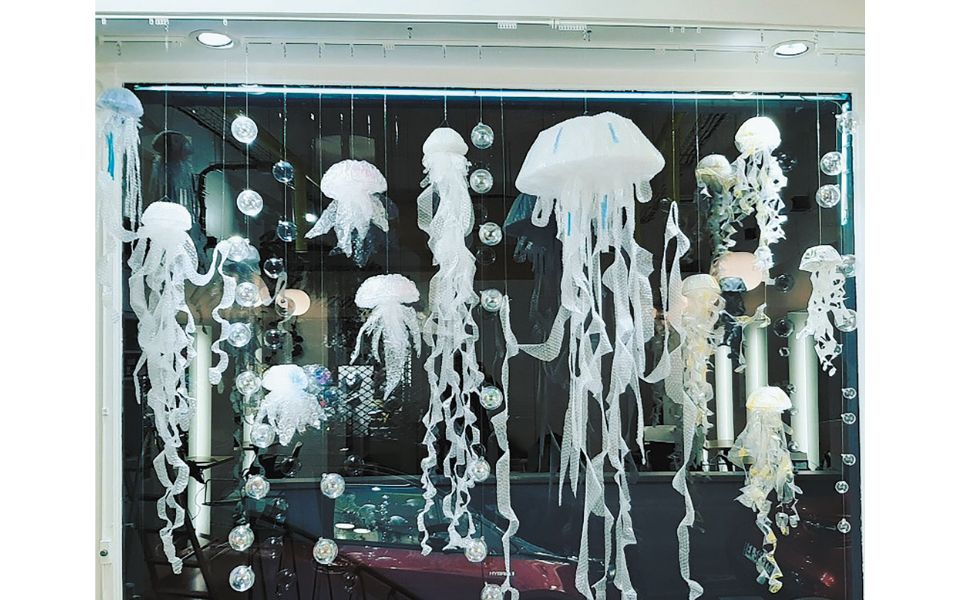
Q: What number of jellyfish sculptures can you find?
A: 12